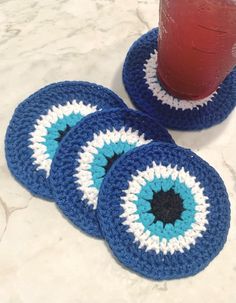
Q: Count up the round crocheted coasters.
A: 4